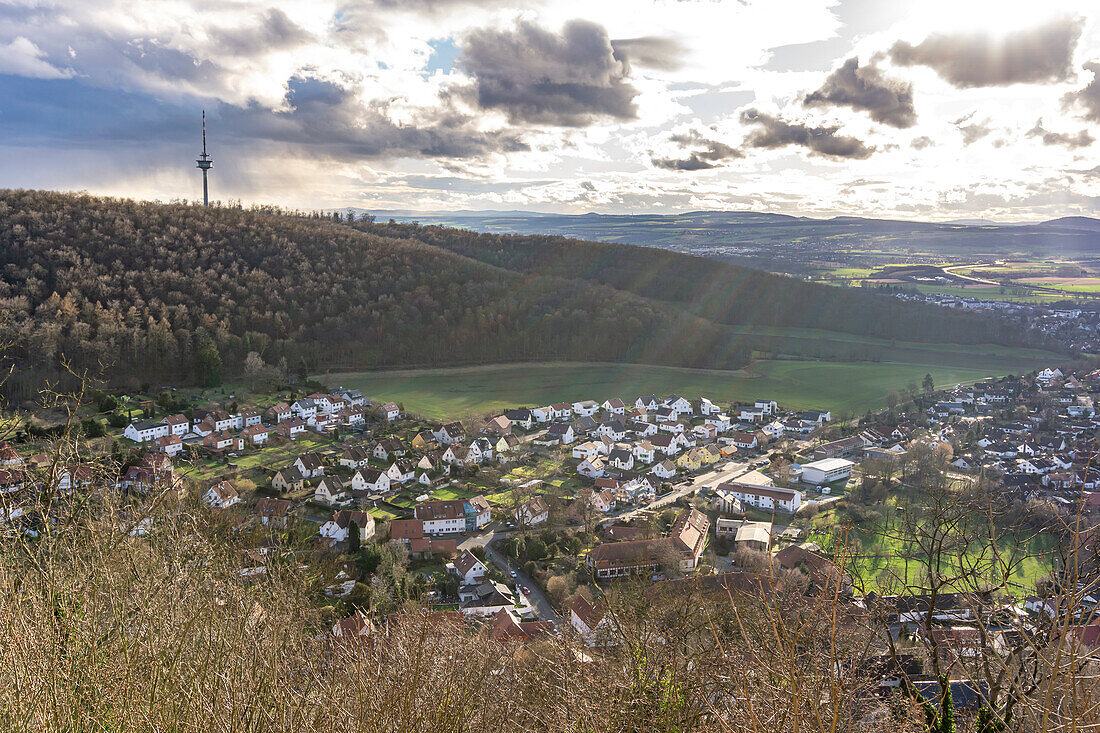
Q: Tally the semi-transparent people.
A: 0